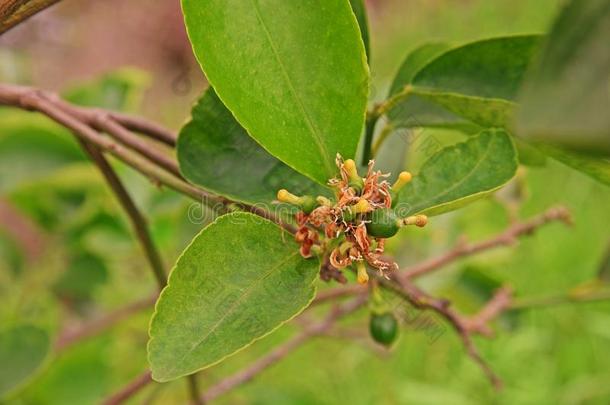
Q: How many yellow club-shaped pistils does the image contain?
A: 6